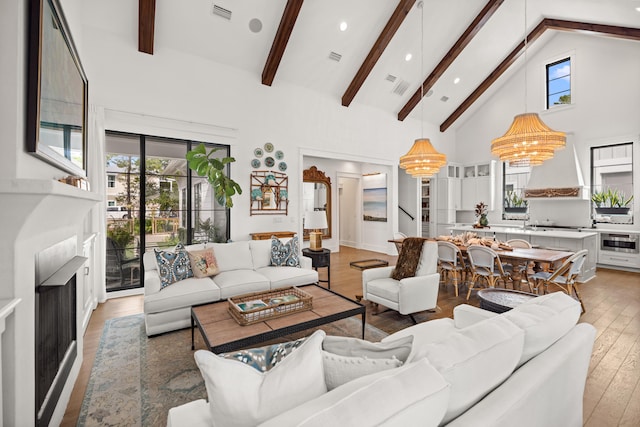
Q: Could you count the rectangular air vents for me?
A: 5